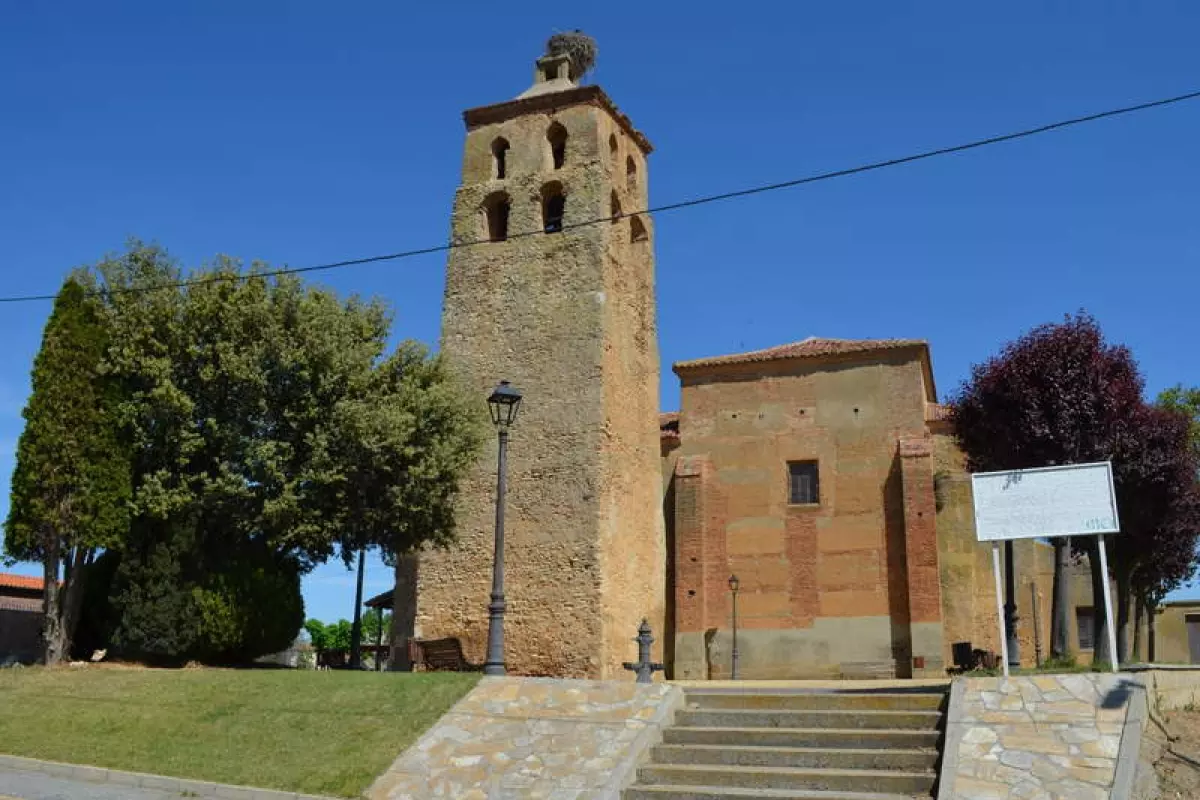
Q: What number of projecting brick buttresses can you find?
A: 2